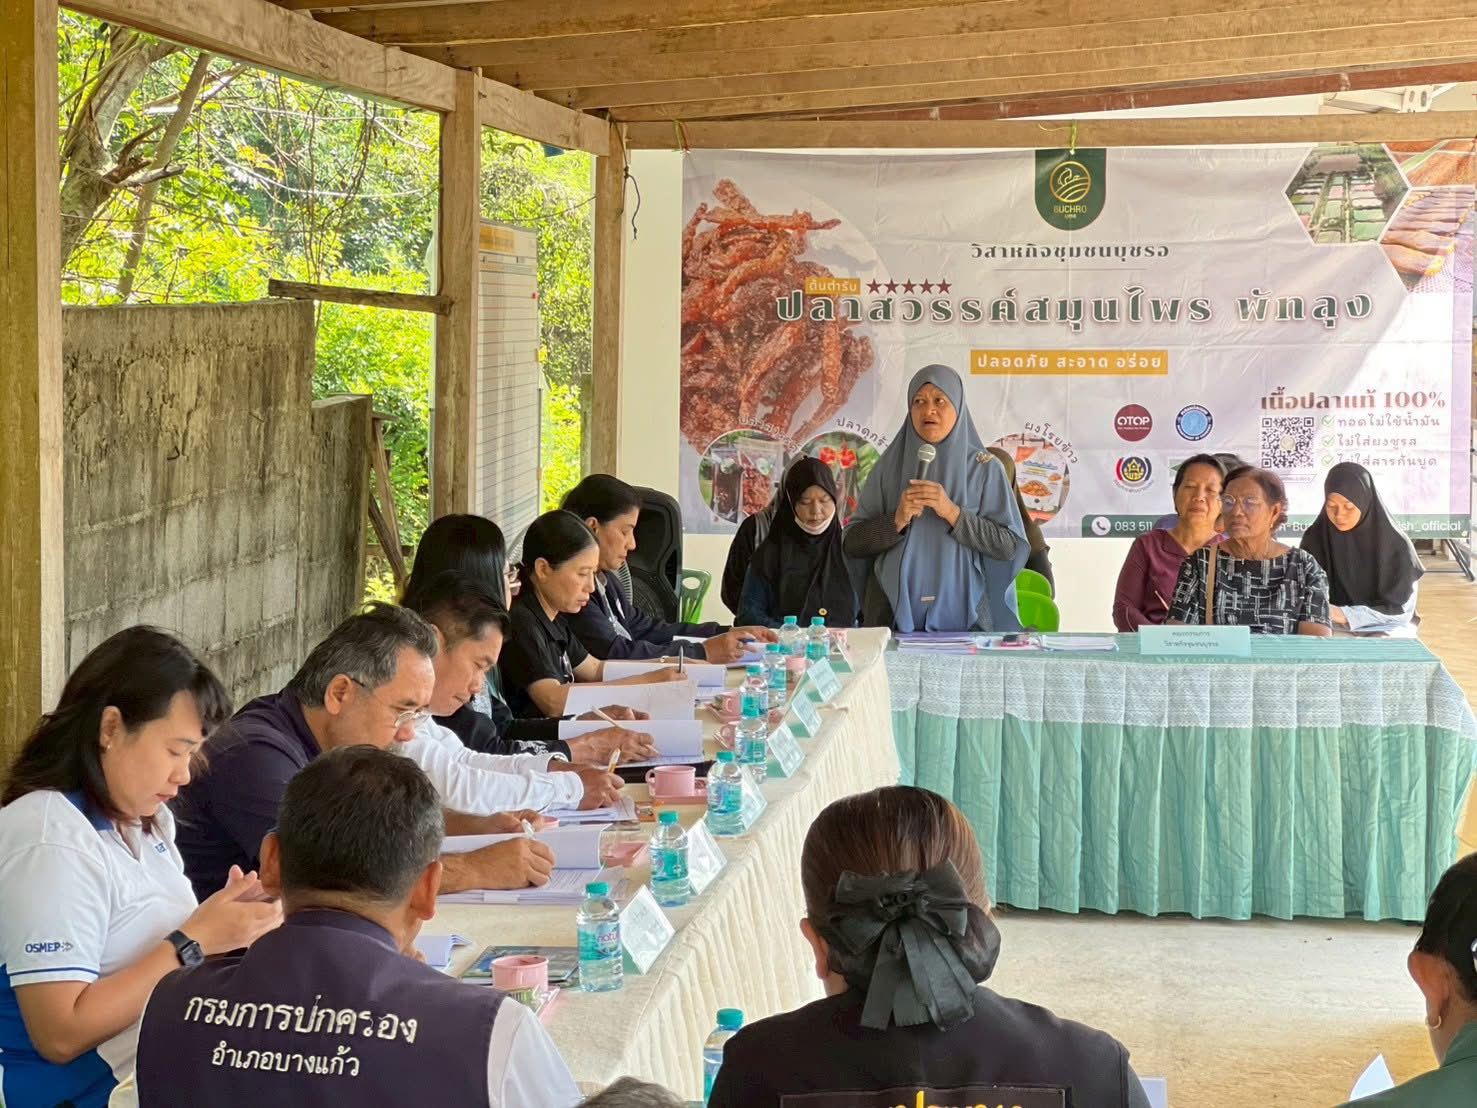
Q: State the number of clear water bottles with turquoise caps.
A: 9